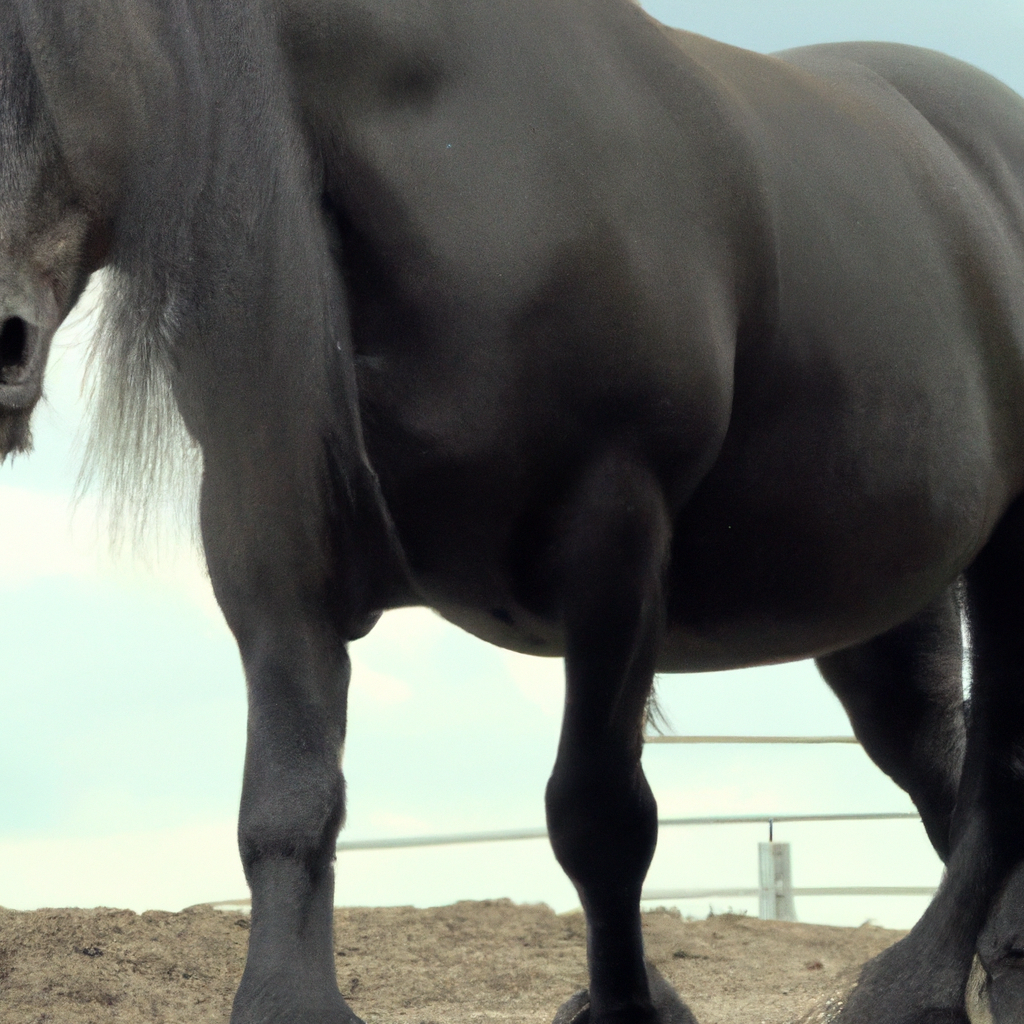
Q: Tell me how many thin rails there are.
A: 3